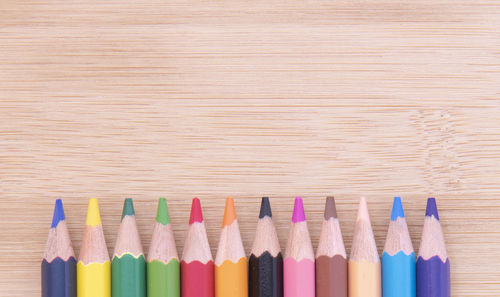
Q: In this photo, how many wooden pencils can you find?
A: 12